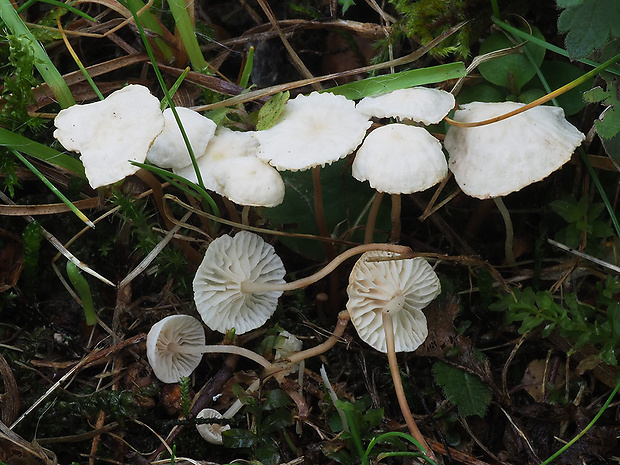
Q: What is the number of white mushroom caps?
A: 12